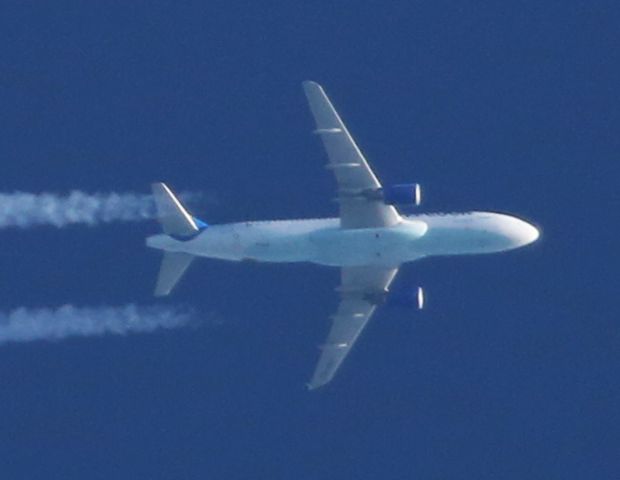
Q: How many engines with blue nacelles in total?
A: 2